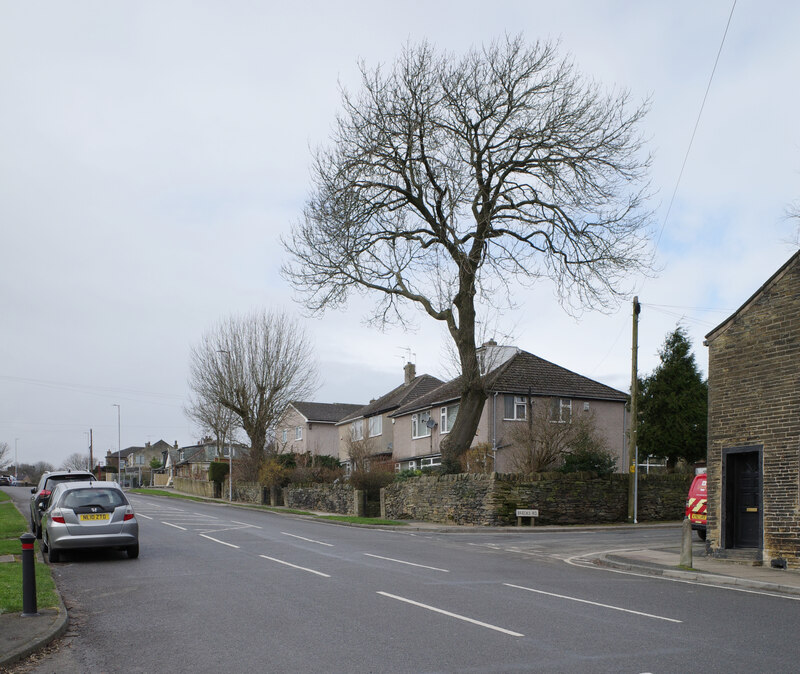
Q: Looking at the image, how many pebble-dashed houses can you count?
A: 3